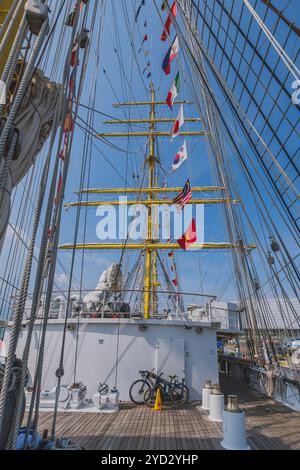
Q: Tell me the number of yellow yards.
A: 6